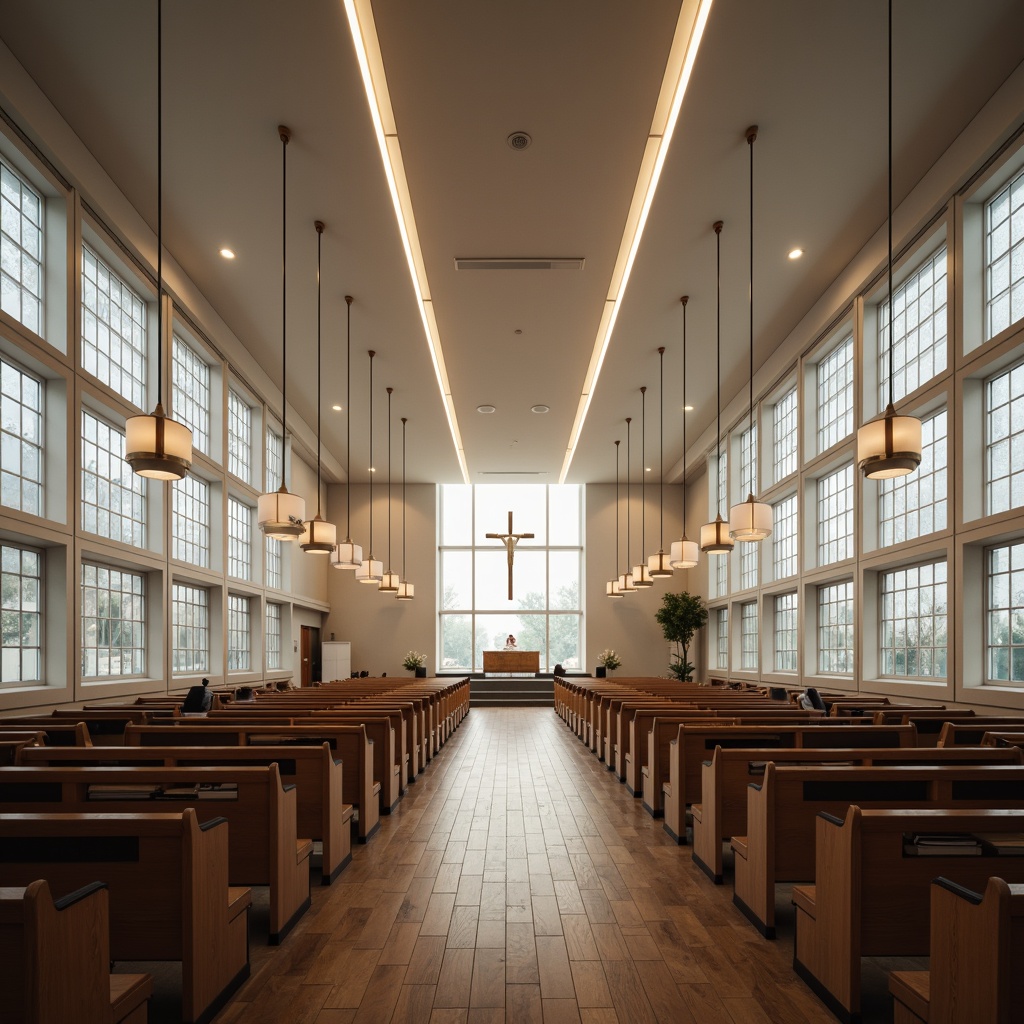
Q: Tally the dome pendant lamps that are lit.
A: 15